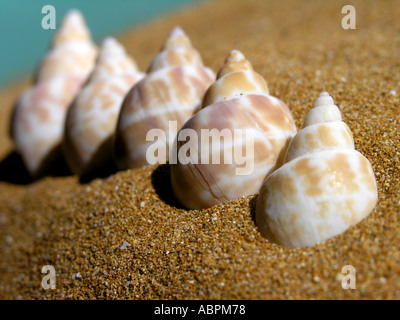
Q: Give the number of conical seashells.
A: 5